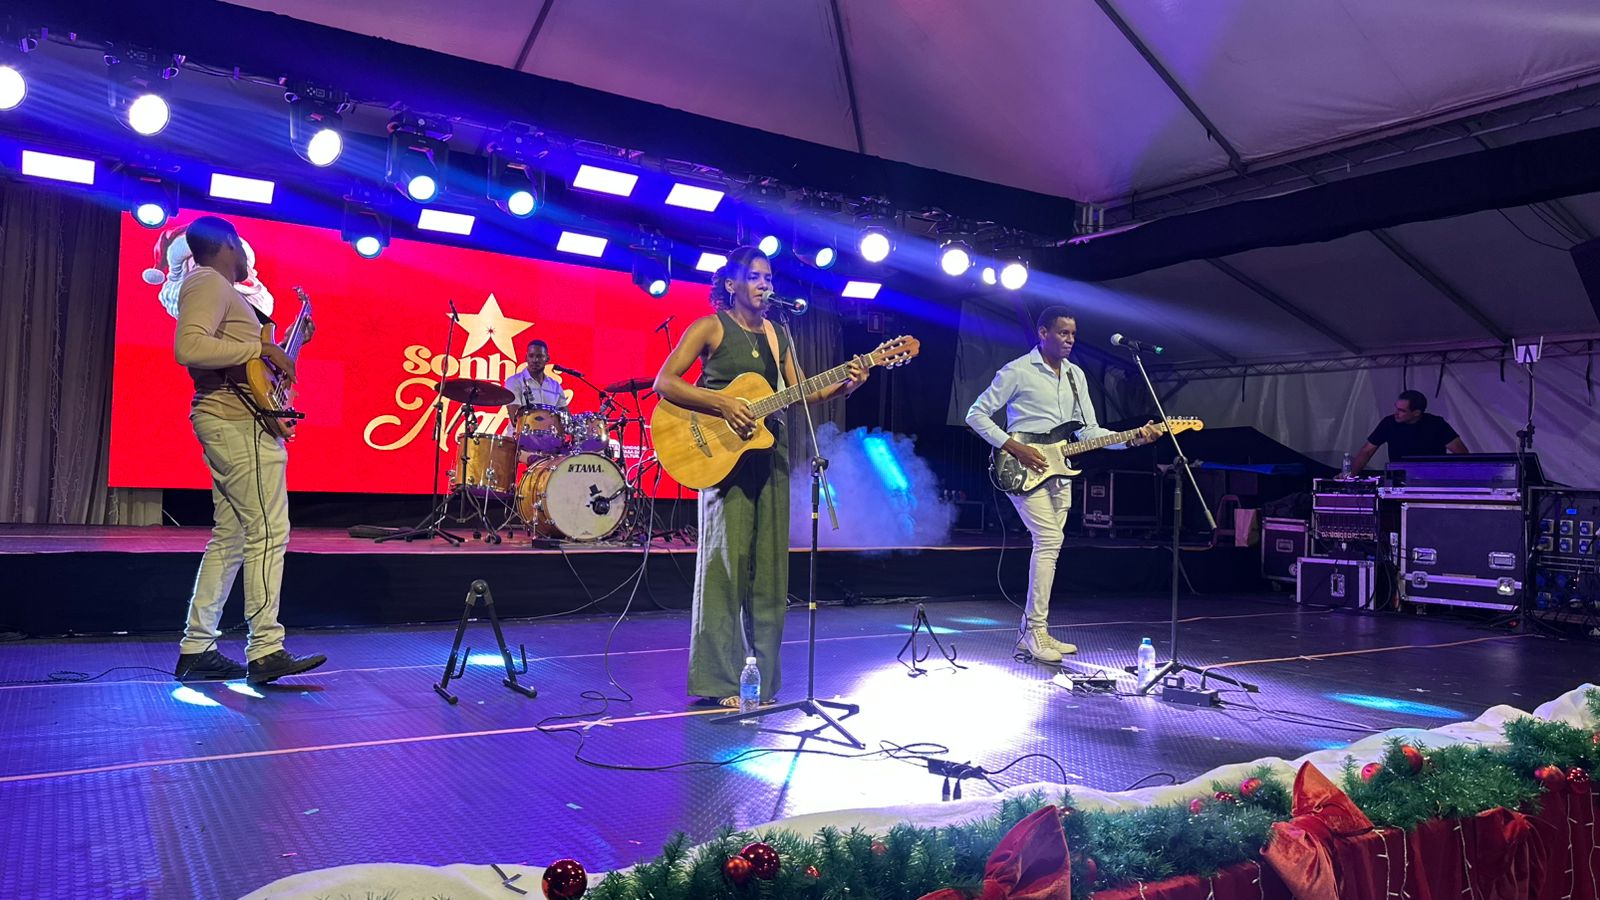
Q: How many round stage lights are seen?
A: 14